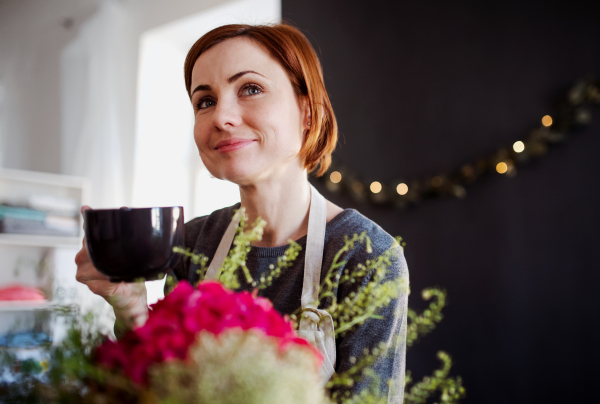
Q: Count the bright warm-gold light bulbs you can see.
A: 6